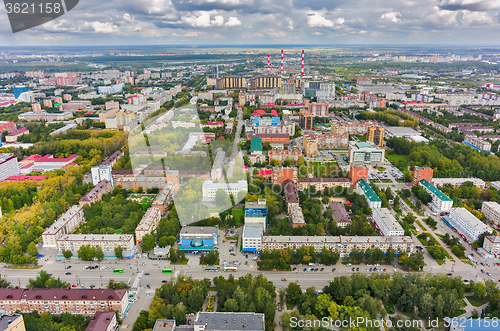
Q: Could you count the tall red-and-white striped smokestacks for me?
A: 3